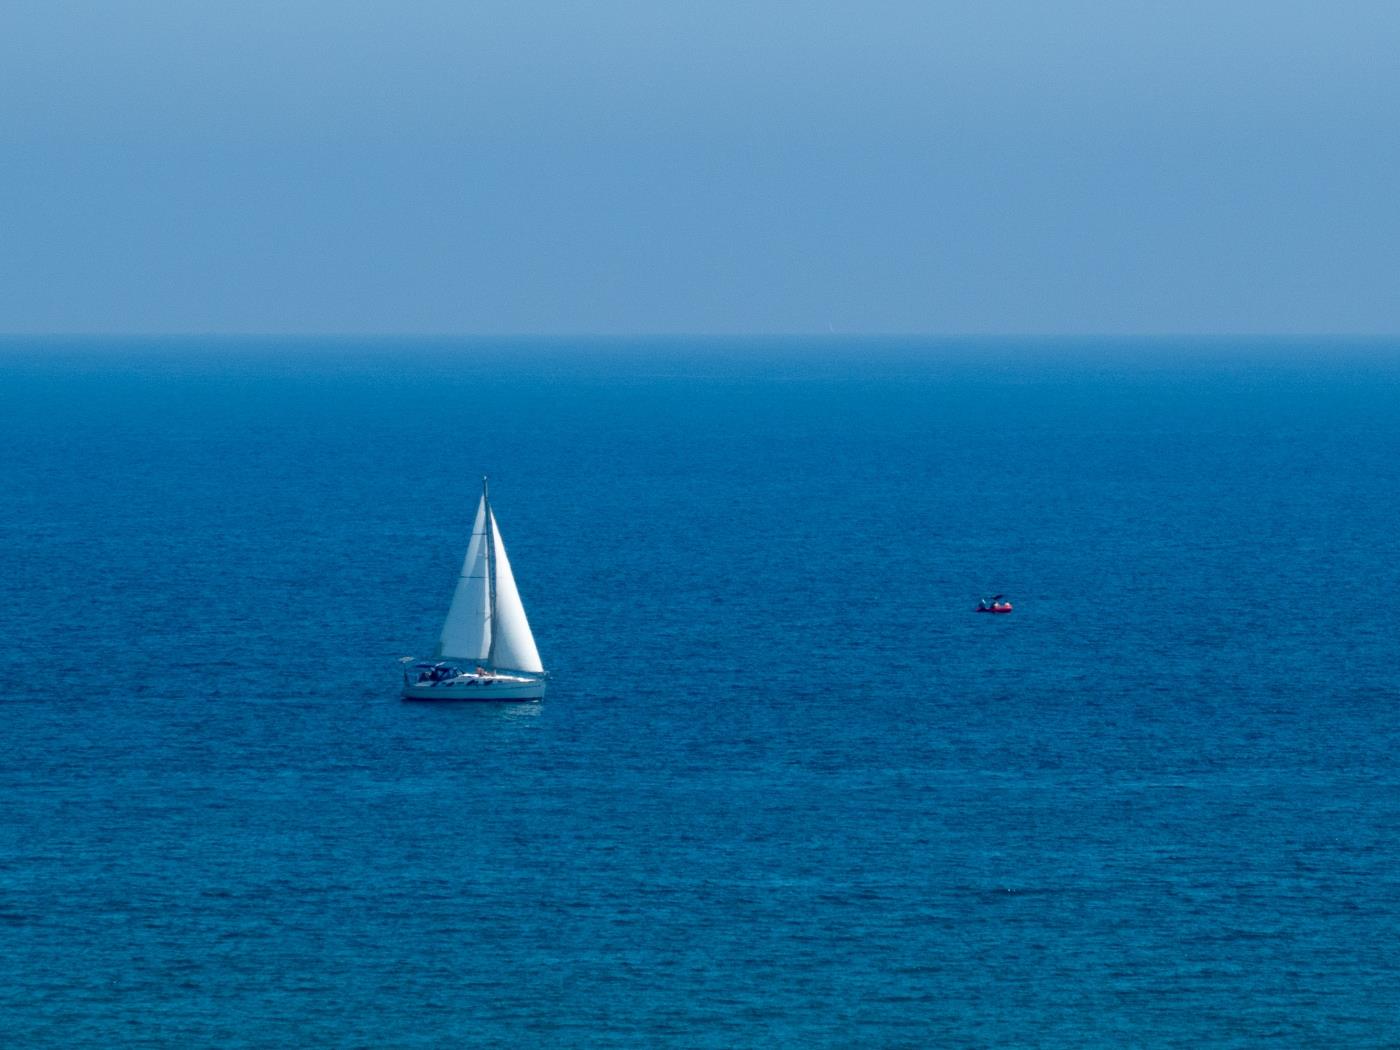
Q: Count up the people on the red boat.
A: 2